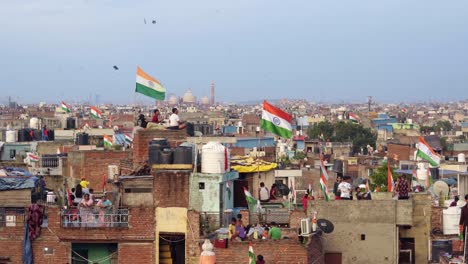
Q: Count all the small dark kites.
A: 3